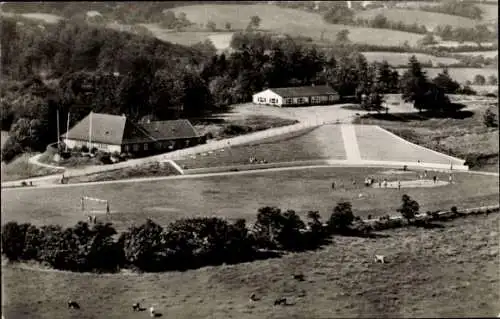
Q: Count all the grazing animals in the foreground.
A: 7